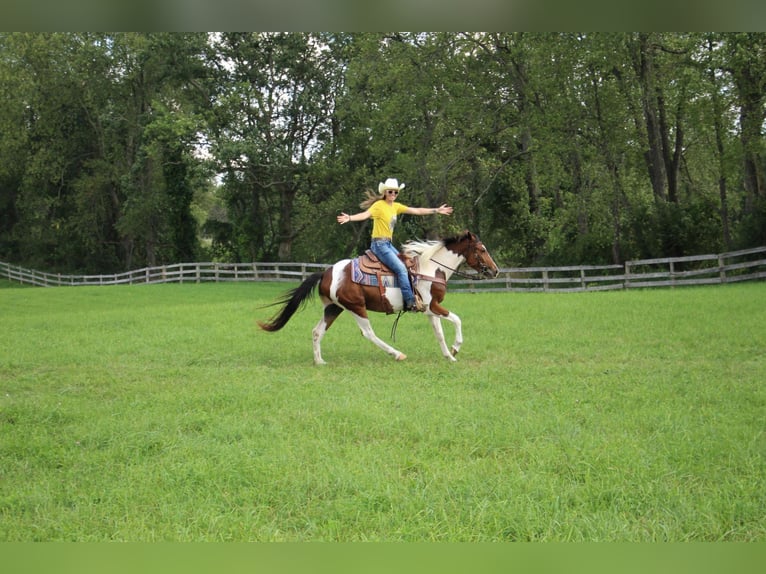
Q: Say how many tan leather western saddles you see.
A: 1